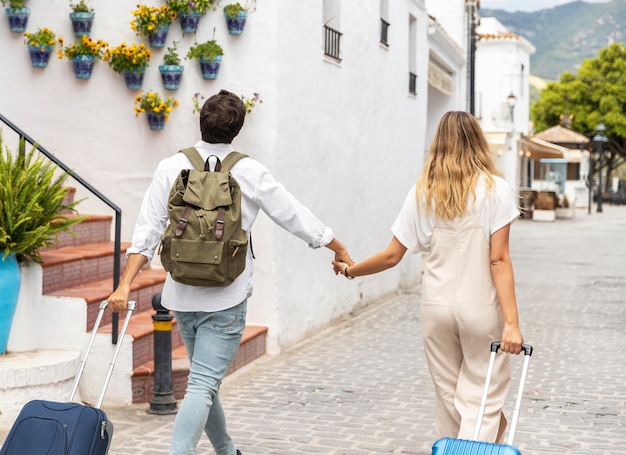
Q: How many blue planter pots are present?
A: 12